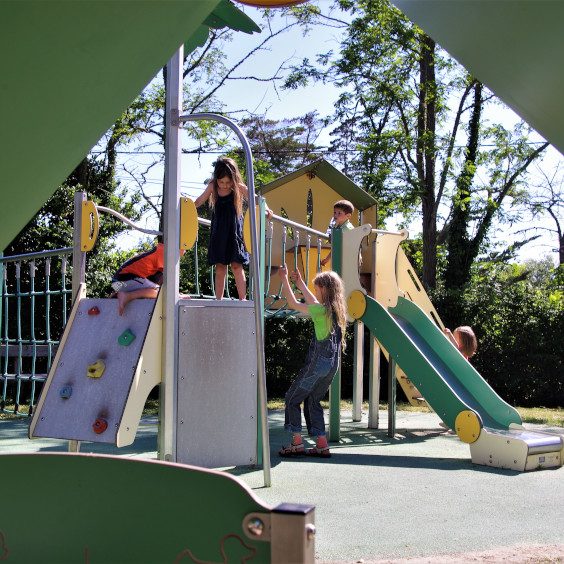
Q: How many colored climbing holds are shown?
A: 5